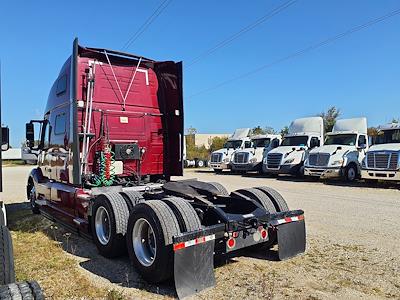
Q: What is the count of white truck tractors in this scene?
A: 5